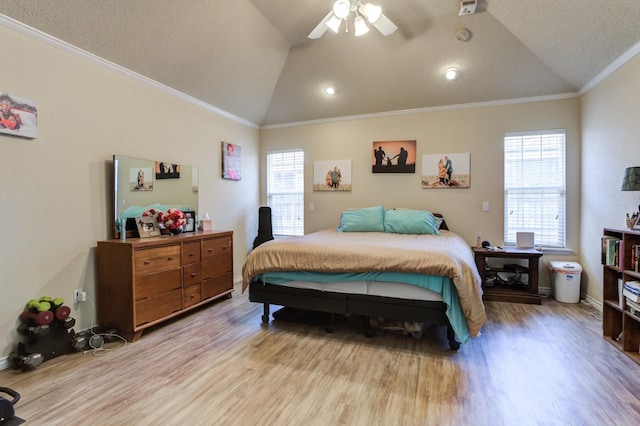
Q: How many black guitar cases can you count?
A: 1